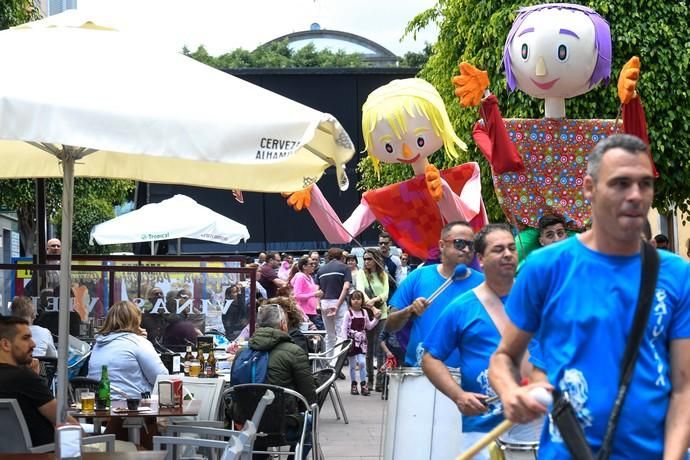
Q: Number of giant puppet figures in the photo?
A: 2